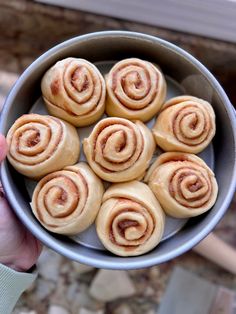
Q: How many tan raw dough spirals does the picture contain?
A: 8